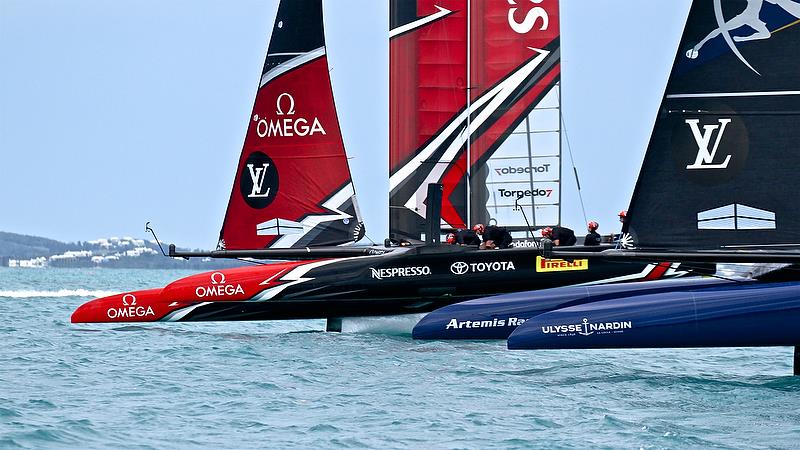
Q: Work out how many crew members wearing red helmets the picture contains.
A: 5